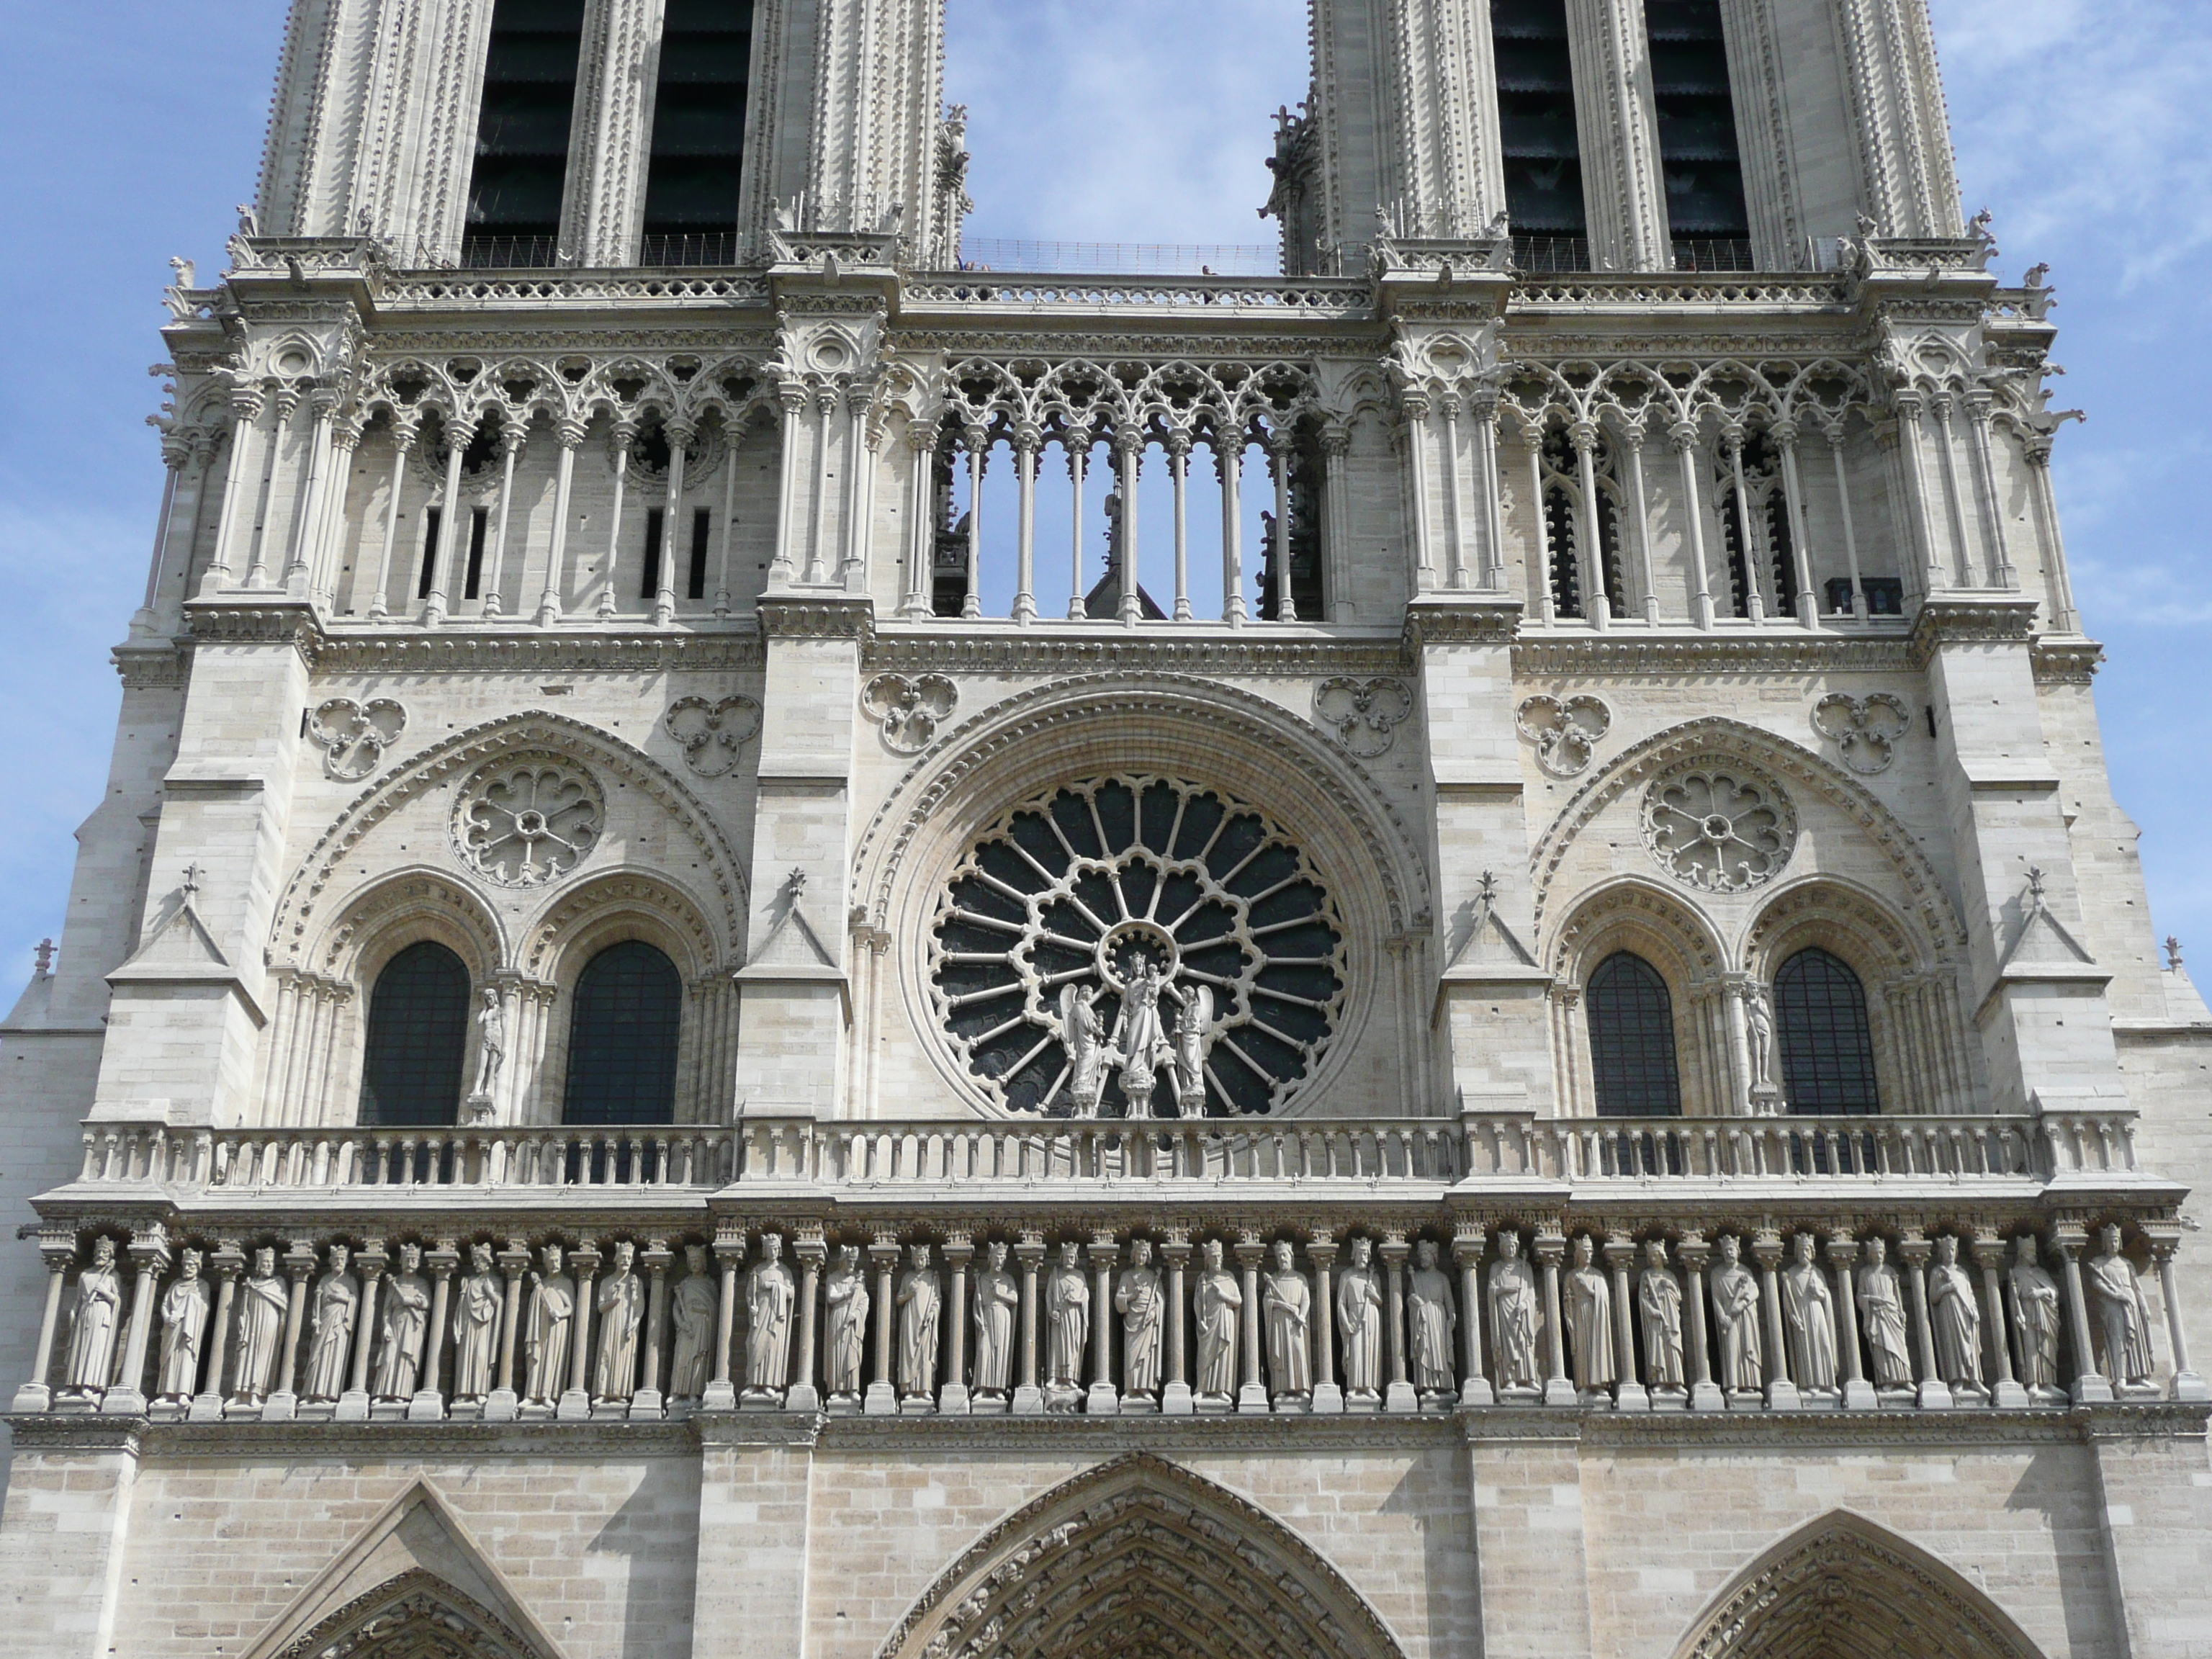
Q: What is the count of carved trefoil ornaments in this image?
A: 6